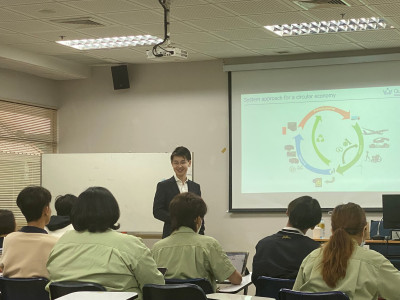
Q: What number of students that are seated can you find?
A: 7